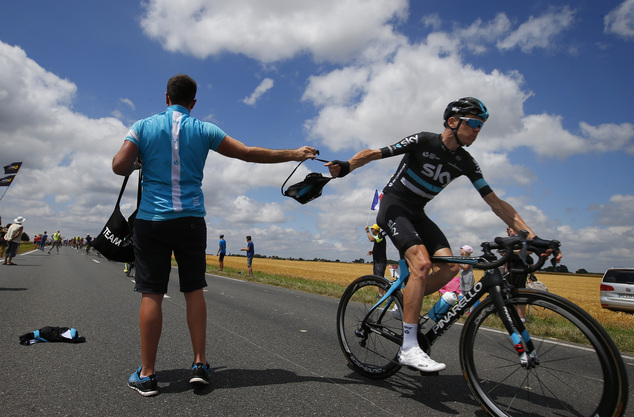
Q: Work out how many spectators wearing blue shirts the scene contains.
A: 2